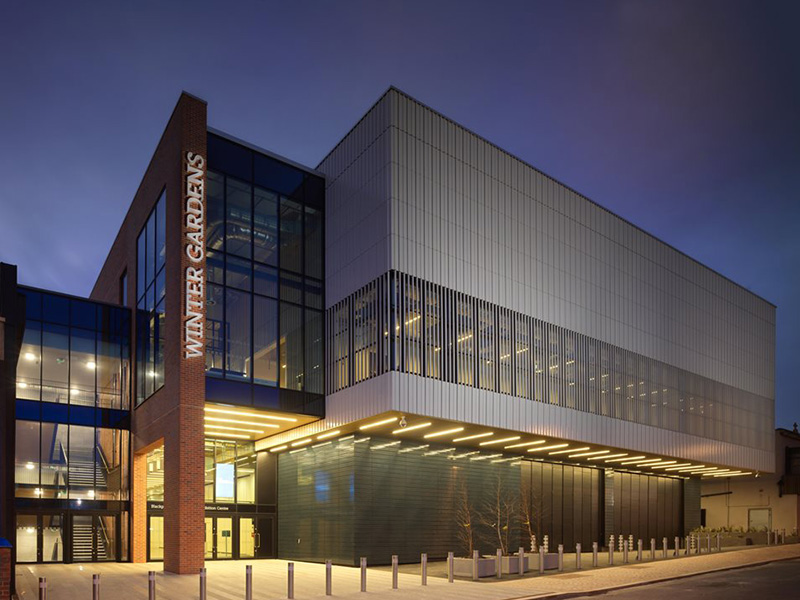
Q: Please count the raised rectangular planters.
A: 3